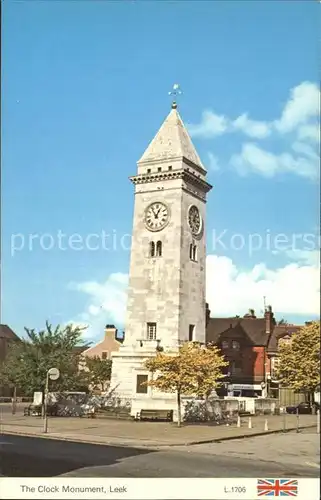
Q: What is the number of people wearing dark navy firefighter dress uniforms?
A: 0